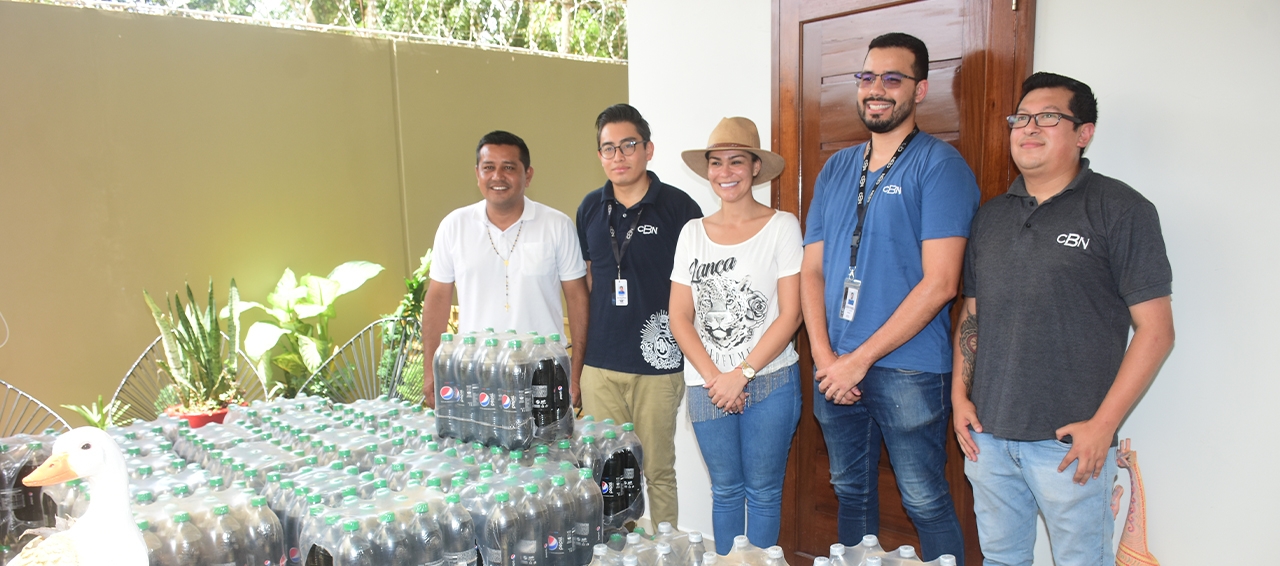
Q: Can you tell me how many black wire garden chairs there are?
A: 3